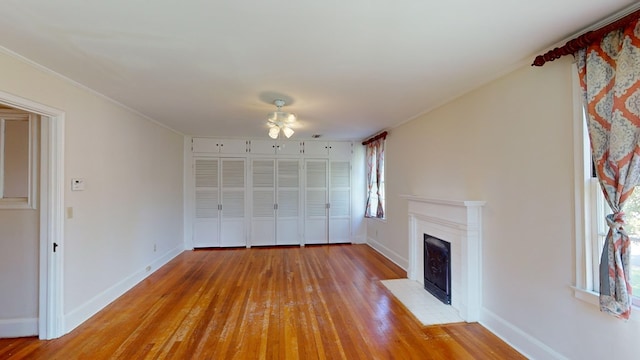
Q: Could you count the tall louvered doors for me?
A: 6